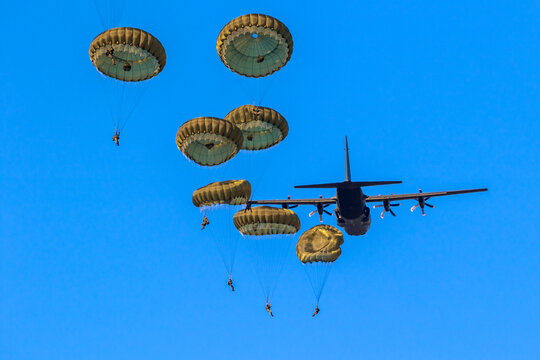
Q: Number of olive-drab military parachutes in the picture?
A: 7